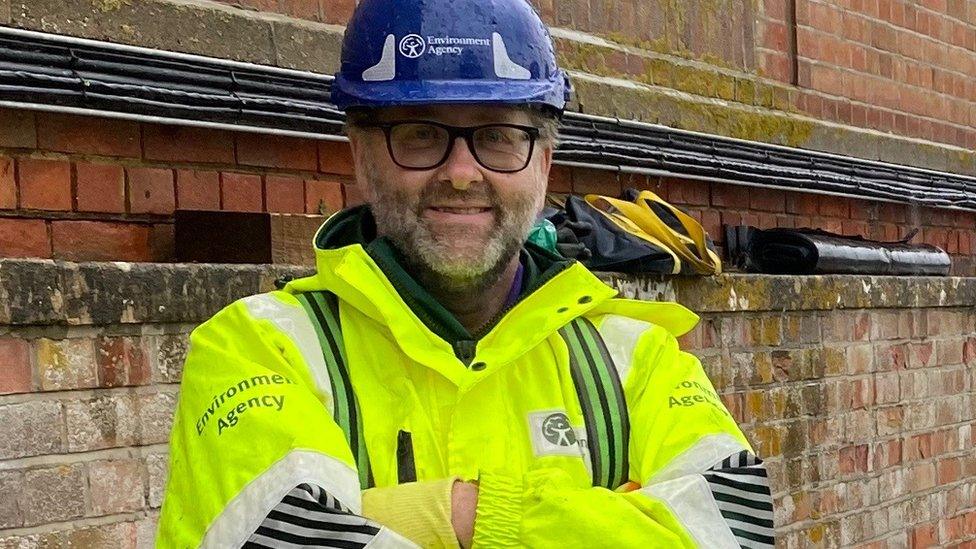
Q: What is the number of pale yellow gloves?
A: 1